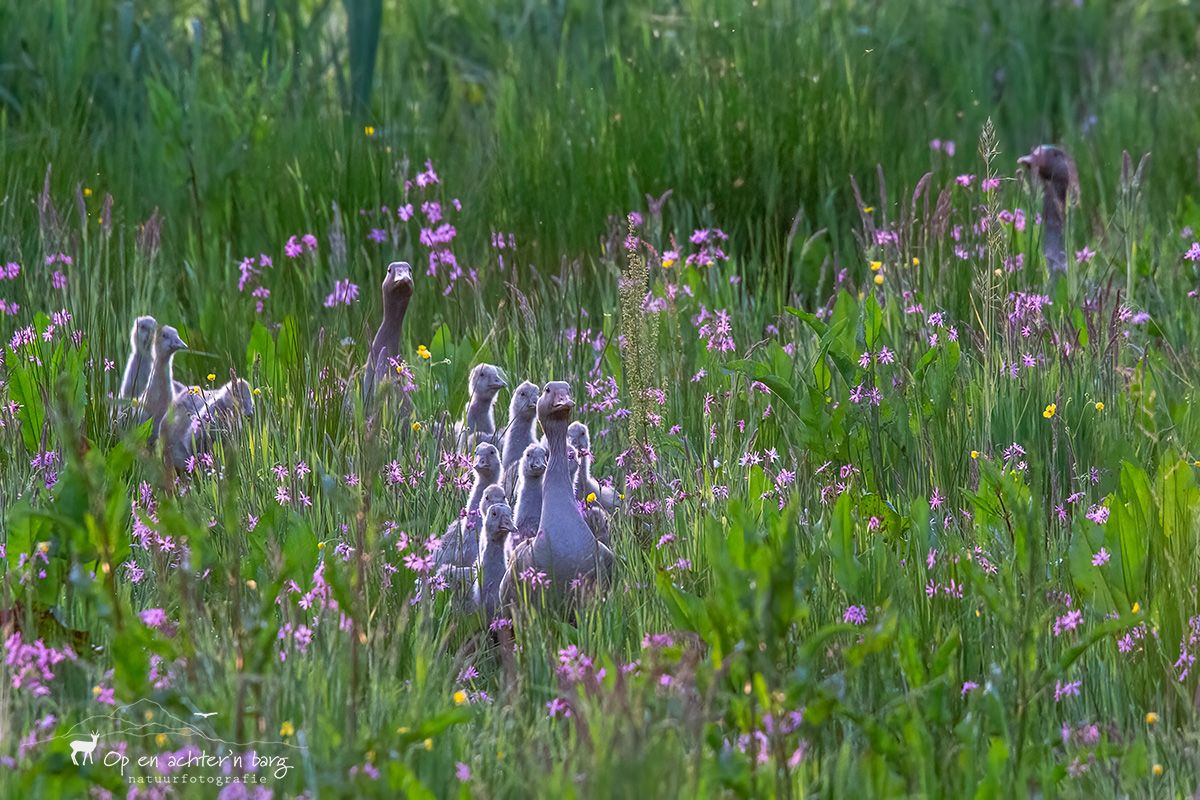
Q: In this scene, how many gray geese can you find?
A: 14